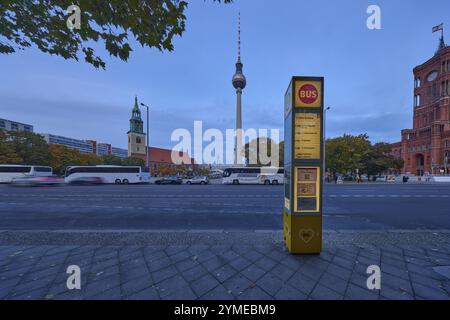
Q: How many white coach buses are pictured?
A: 3